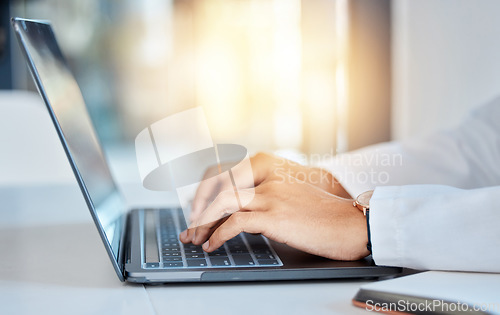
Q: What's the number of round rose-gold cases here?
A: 1